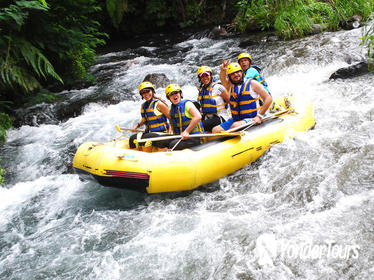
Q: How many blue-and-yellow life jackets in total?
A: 5